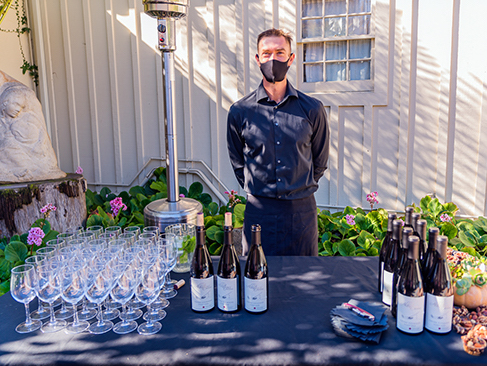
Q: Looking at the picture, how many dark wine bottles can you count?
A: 12